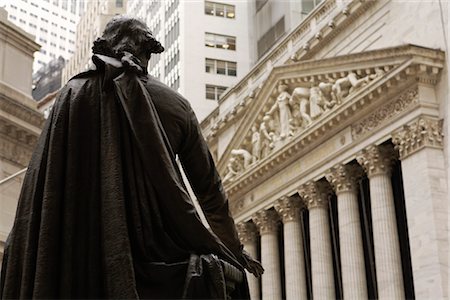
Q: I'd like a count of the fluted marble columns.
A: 6